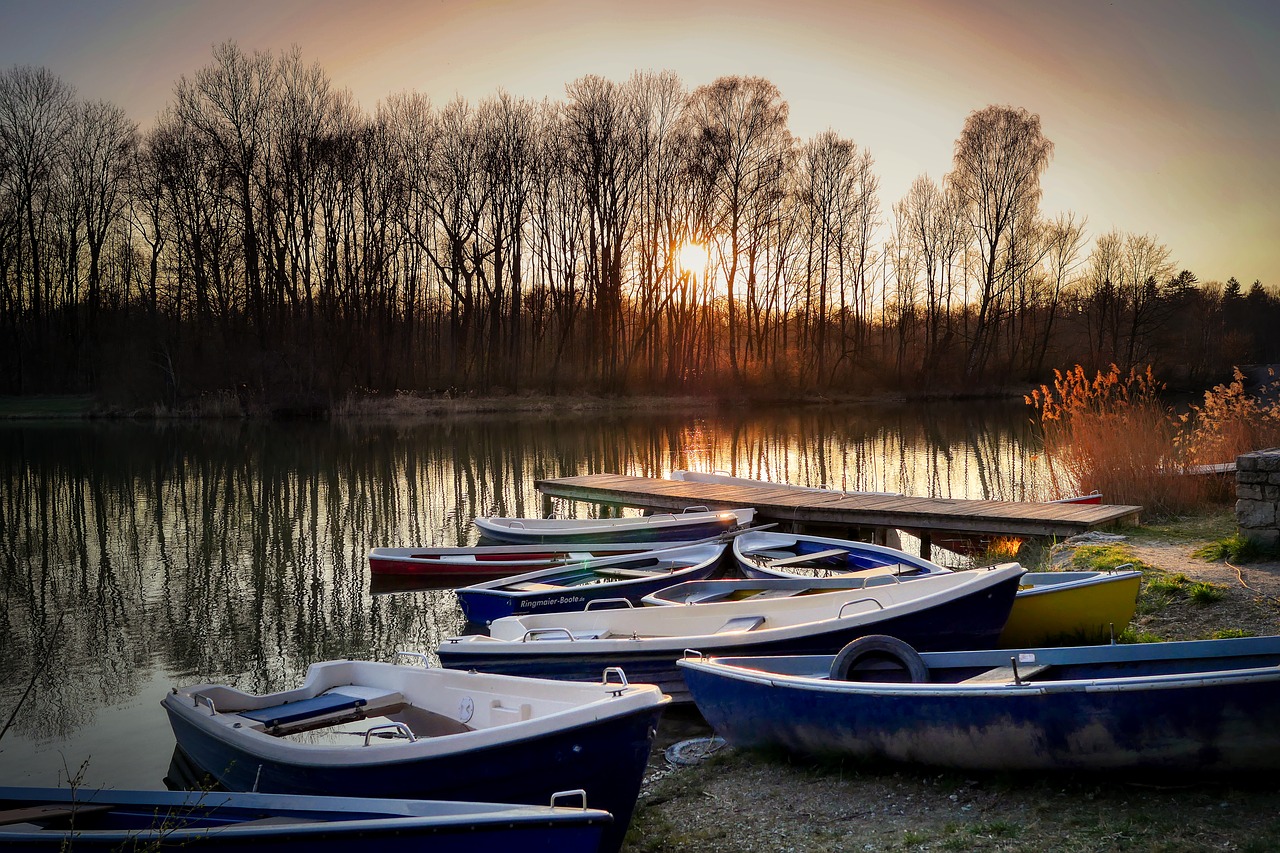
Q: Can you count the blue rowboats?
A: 7